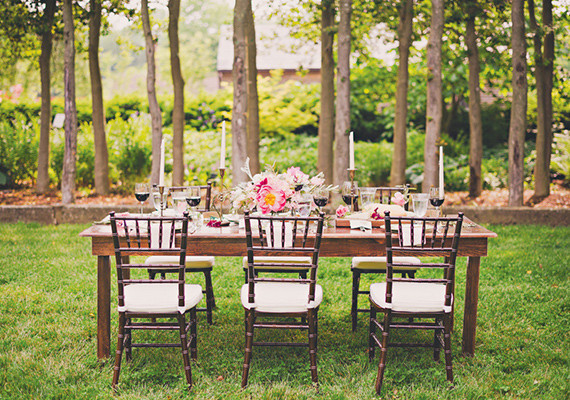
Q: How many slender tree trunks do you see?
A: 14